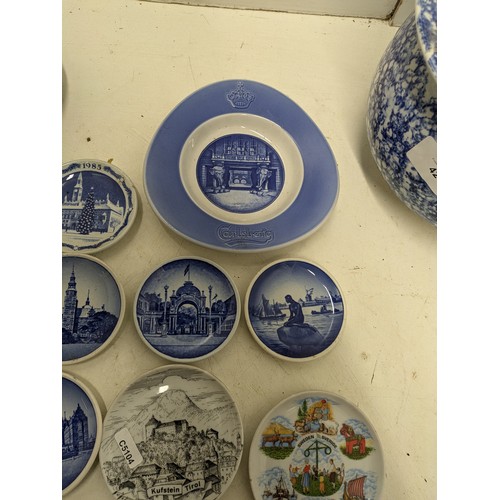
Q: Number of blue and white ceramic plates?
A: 6